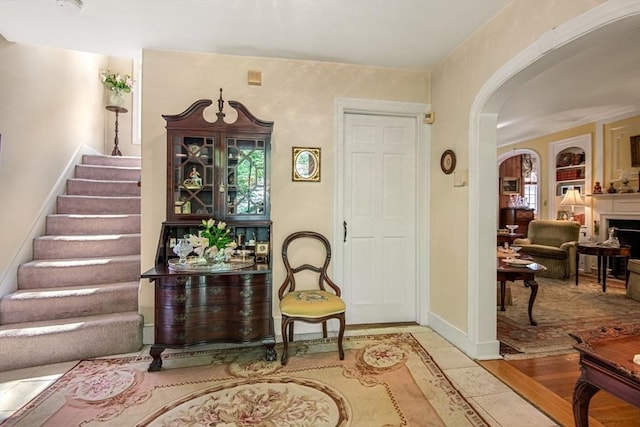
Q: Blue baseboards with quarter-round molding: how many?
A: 0